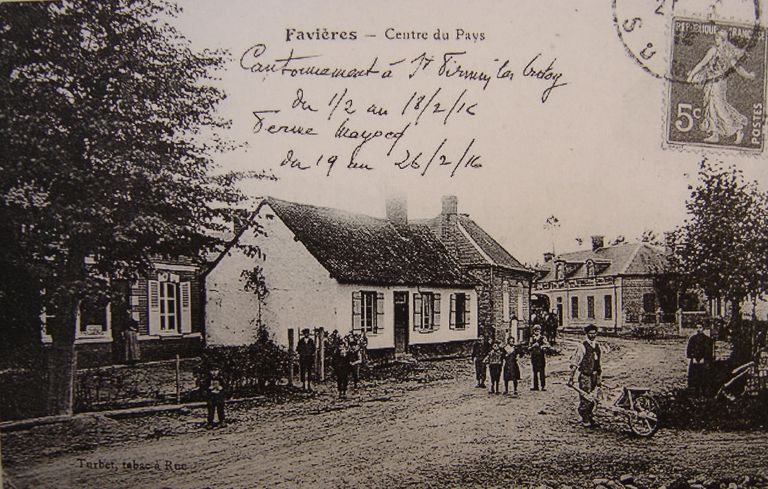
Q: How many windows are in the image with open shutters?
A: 4